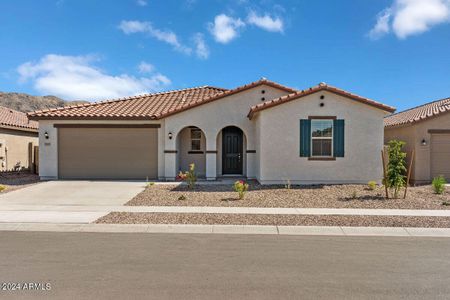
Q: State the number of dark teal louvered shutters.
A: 2